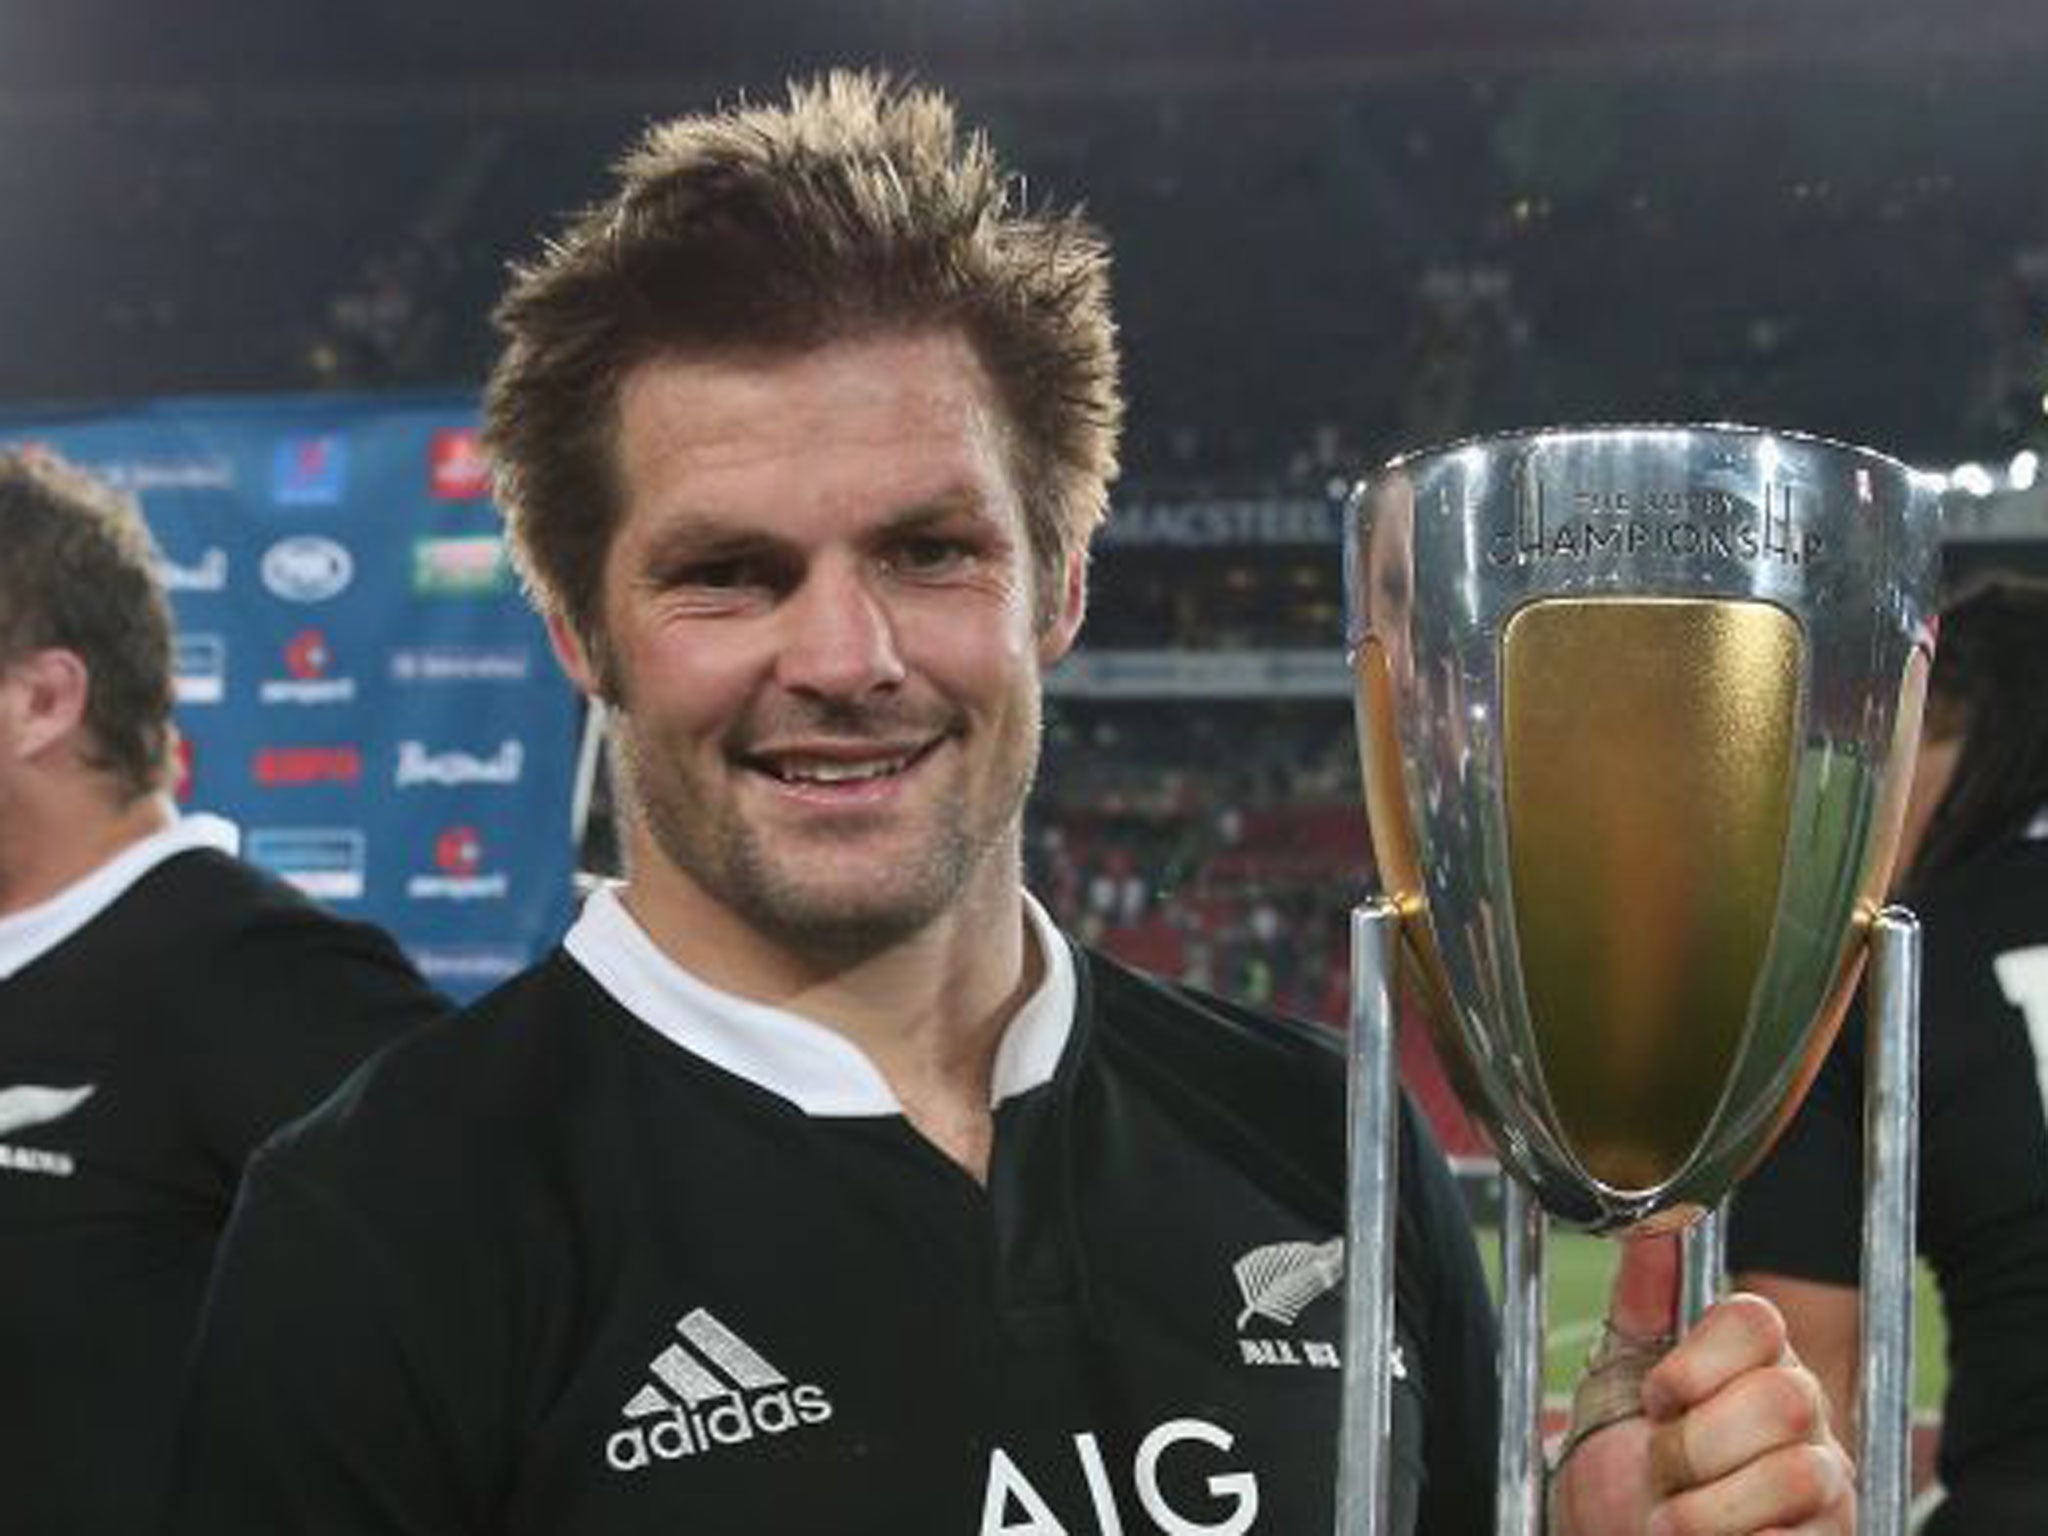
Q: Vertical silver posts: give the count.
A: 4